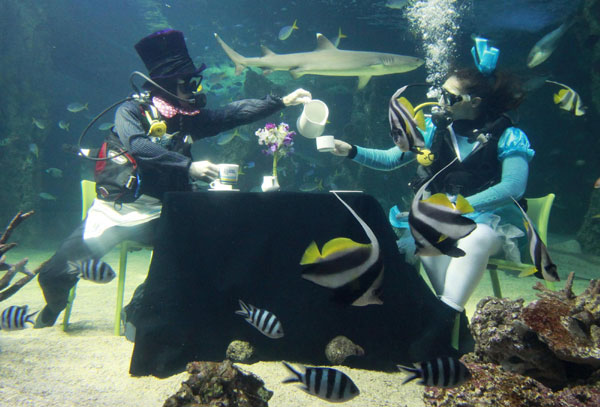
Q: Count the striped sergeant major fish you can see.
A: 5